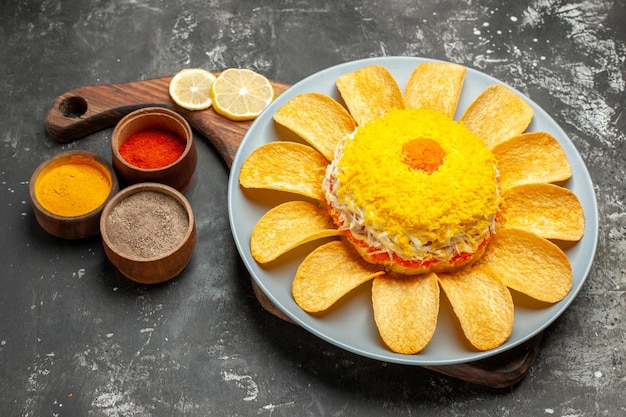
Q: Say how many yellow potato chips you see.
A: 12